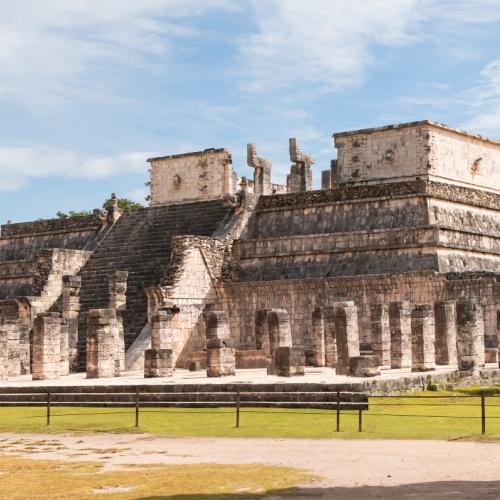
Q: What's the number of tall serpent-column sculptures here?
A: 2